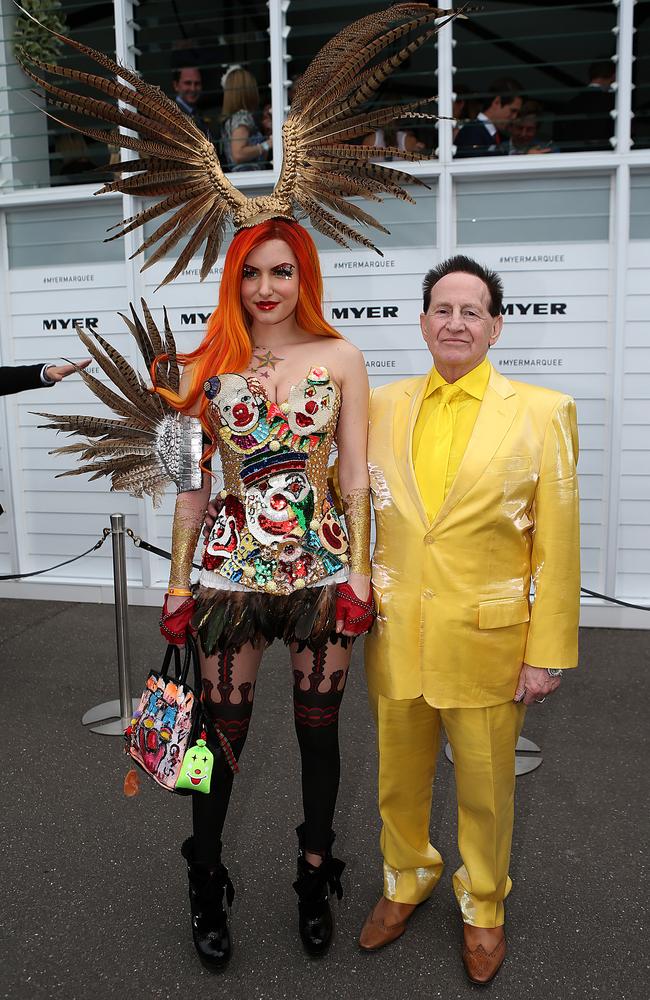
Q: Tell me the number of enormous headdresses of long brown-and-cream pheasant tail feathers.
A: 1